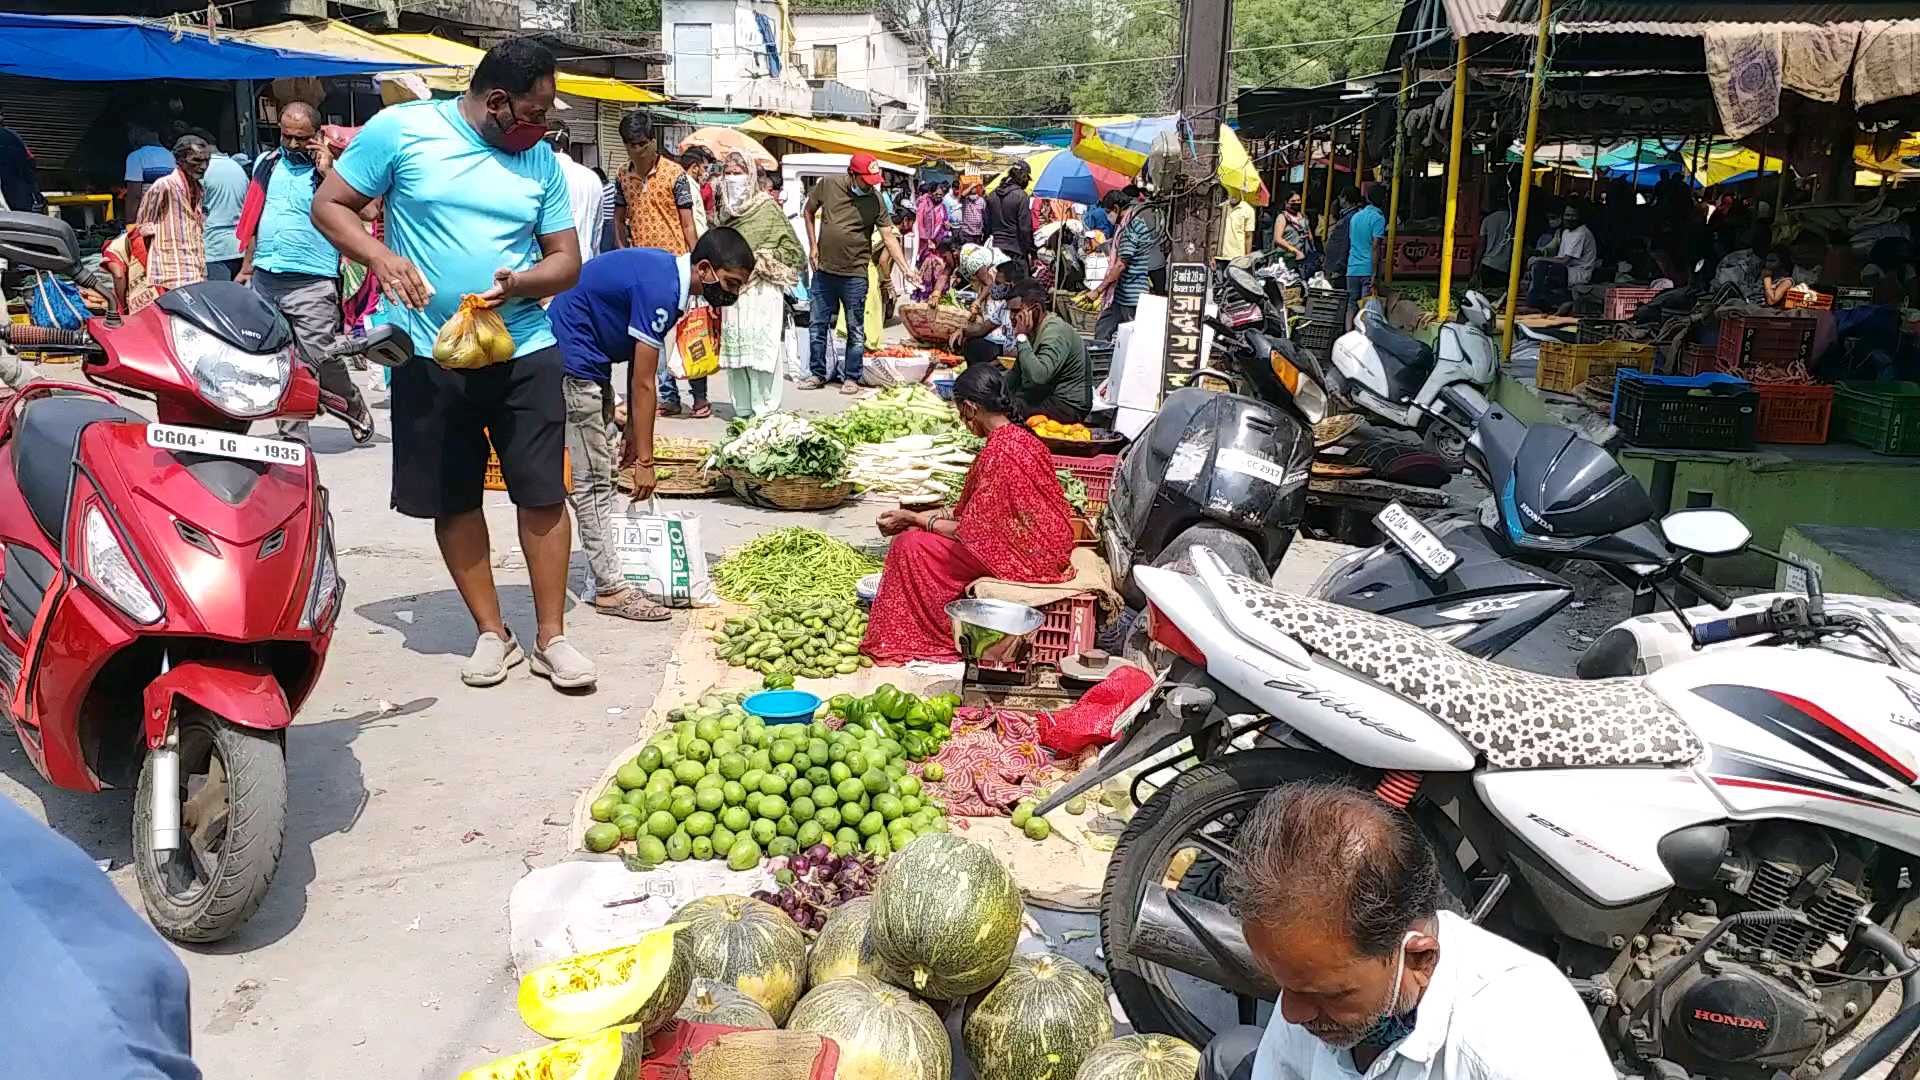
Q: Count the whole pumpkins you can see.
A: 7